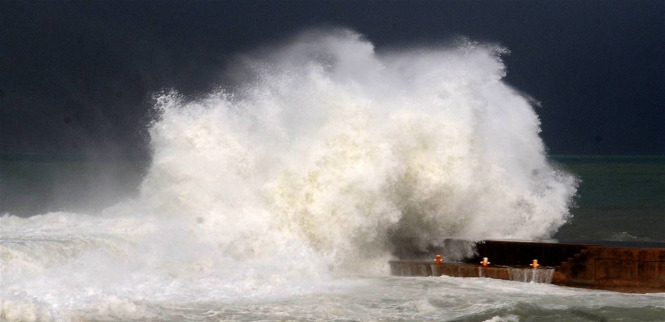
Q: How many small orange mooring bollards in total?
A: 3